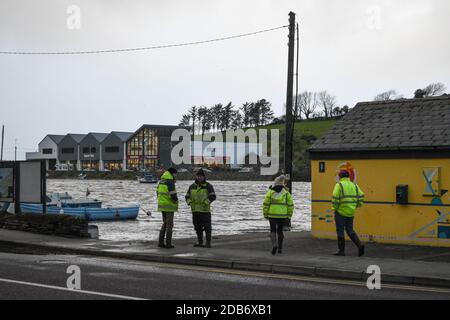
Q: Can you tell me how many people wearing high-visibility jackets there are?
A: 4